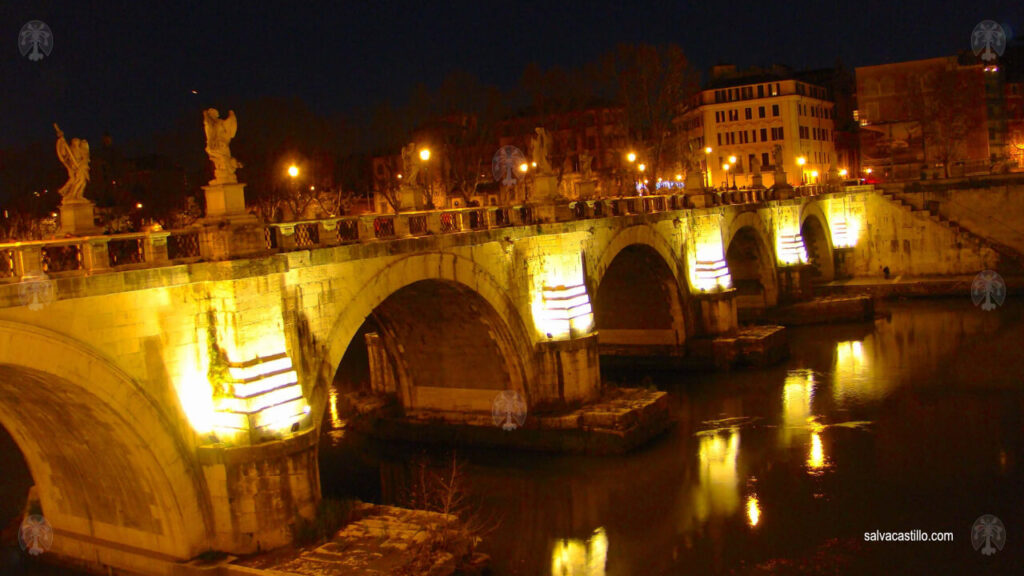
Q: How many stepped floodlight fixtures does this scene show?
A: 5